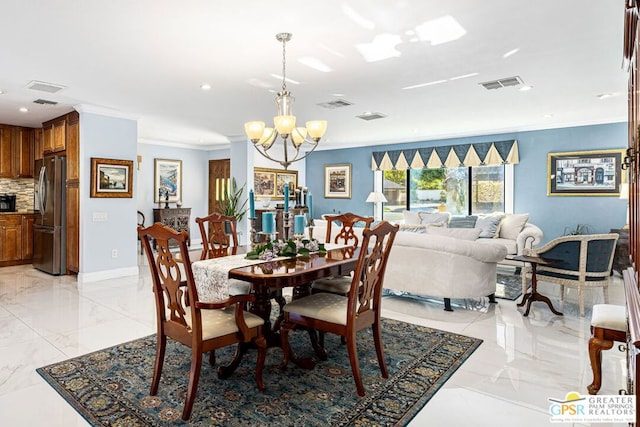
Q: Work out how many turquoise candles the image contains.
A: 5